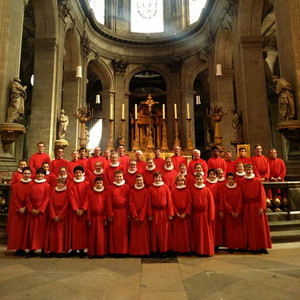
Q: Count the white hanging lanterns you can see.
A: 4